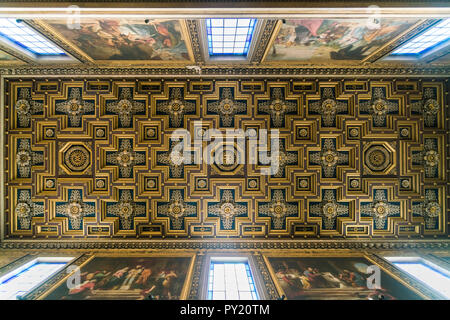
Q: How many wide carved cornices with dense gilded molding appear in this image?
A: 2